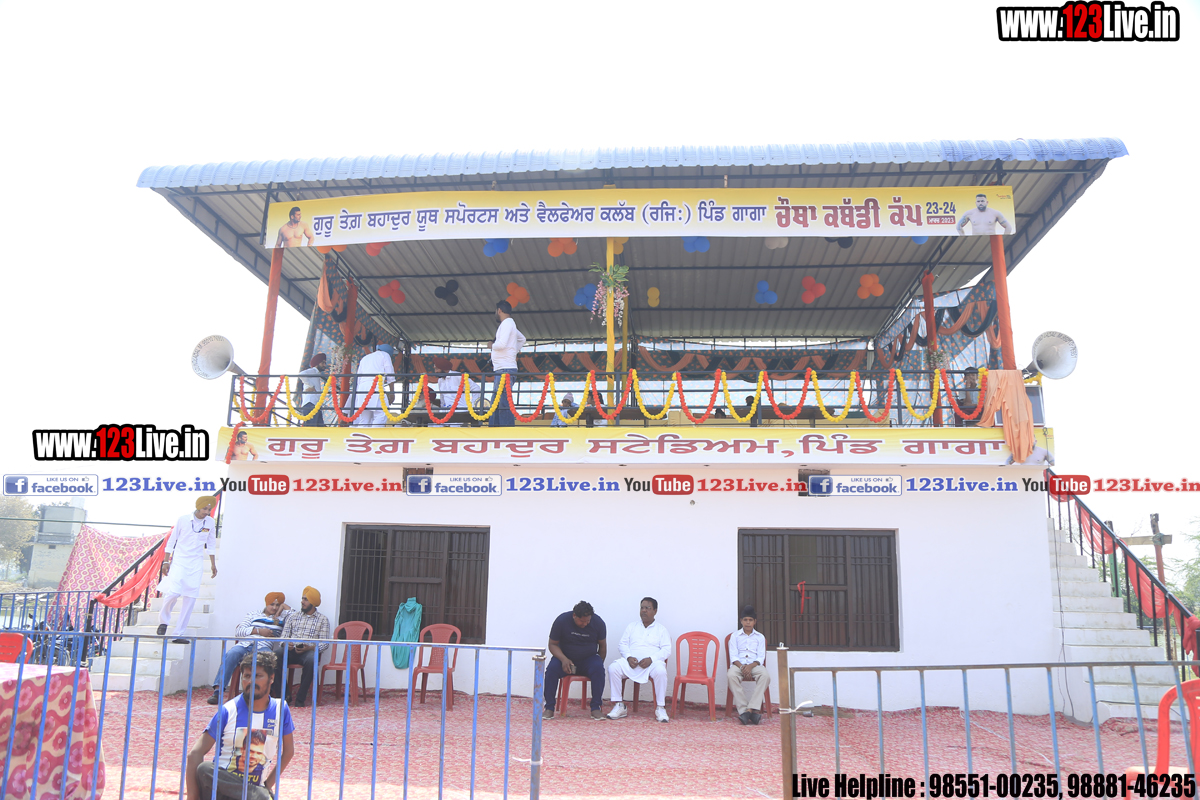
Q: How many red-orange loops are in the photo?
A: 9